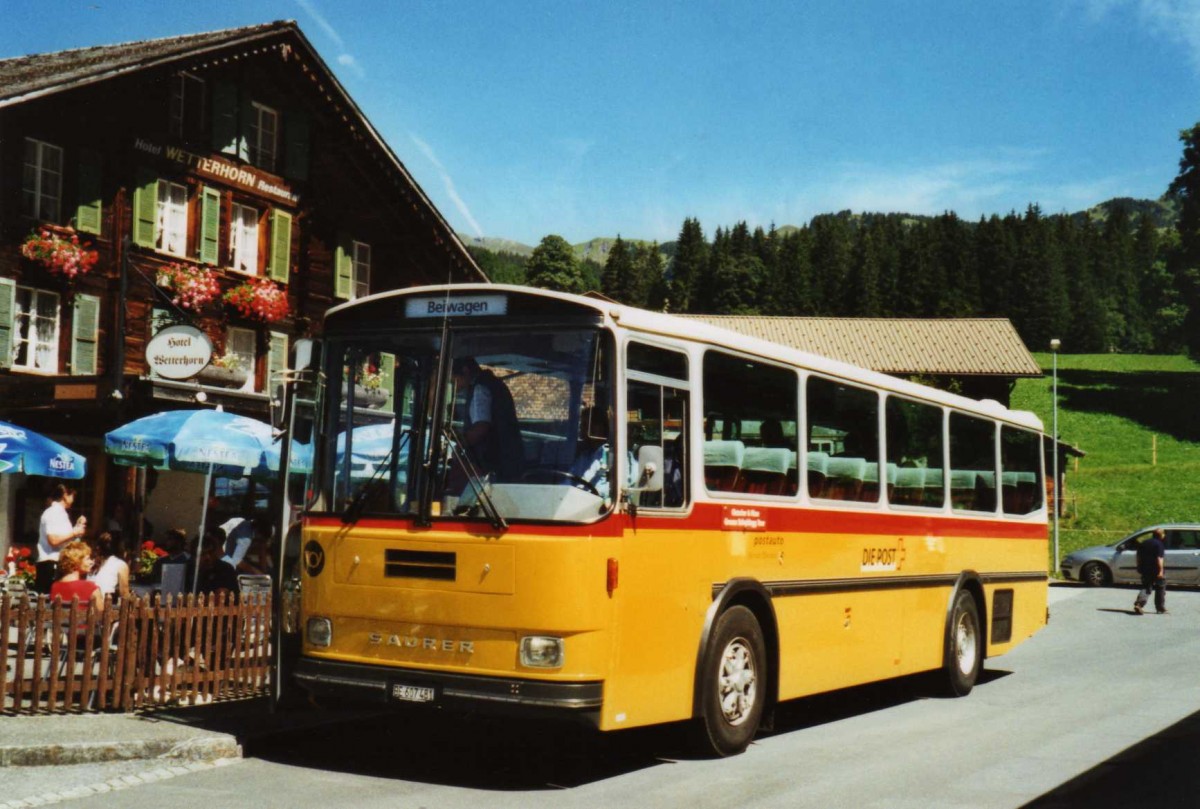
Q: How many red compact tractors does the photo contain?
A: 0